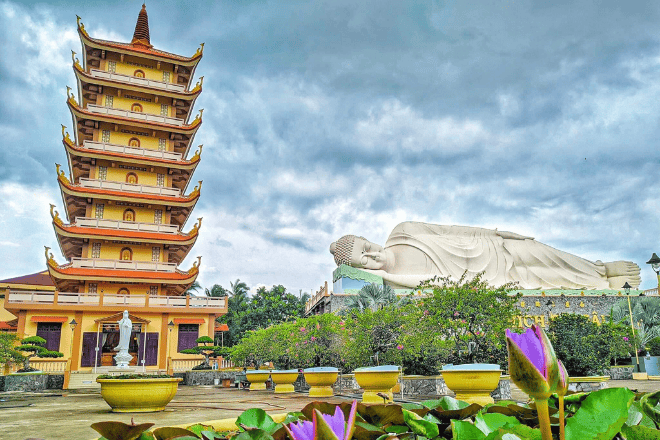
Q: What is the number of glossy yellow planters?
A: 6